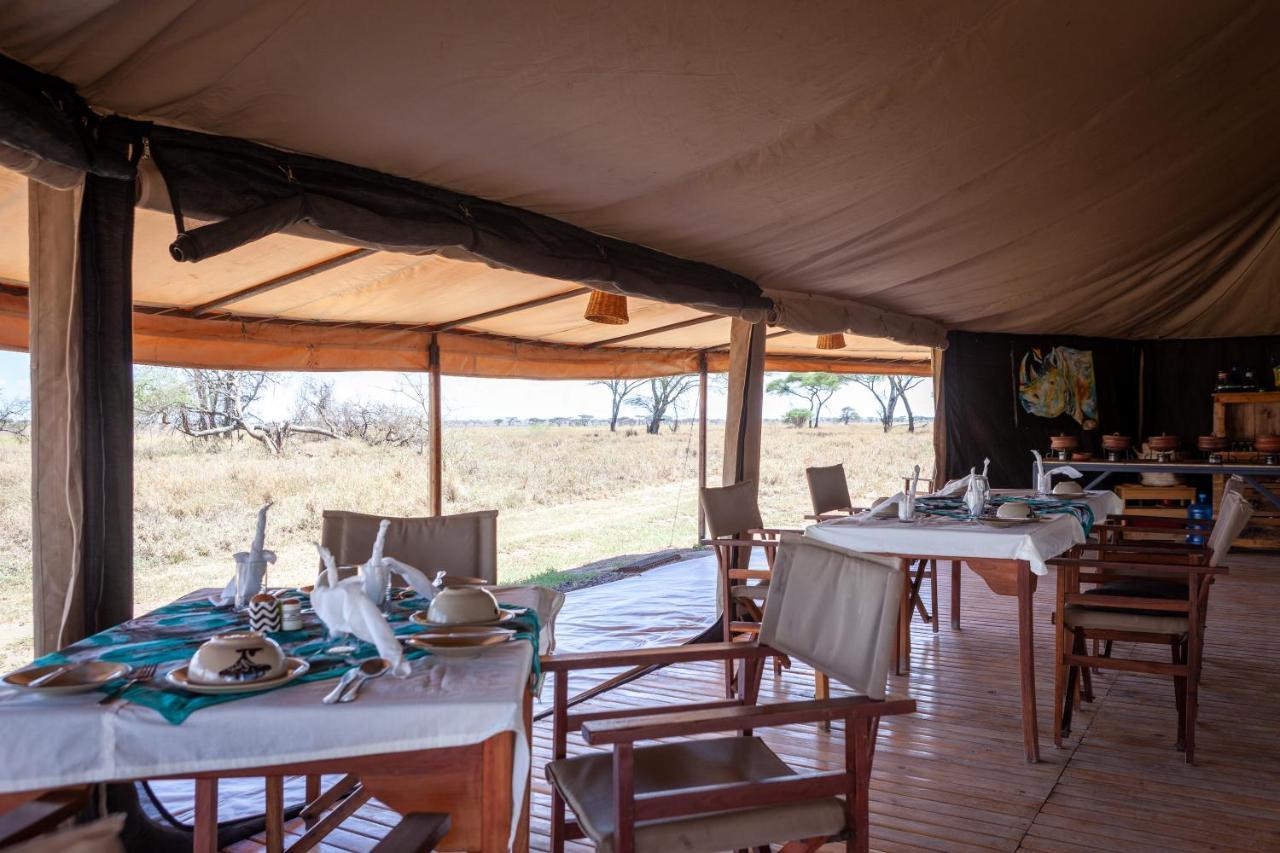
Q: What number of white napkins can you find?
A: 7